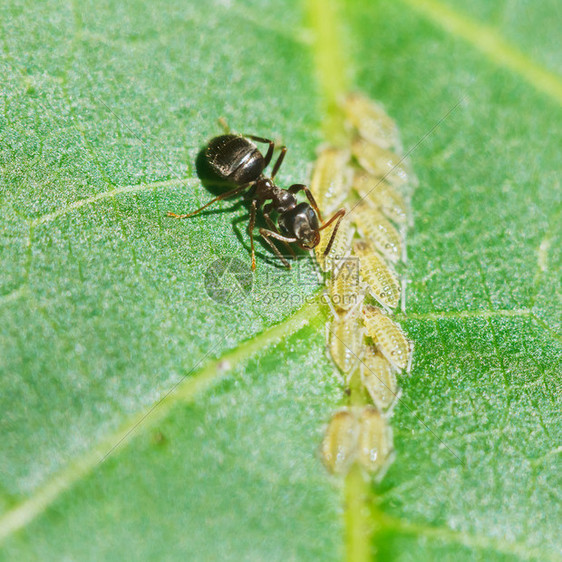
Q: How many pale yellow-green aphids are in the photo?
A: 13